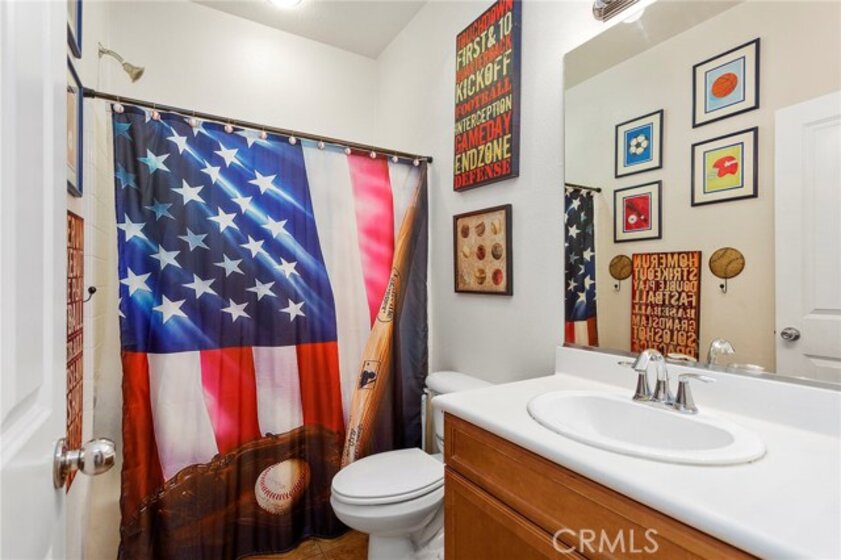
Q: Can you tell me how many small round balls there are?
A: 11